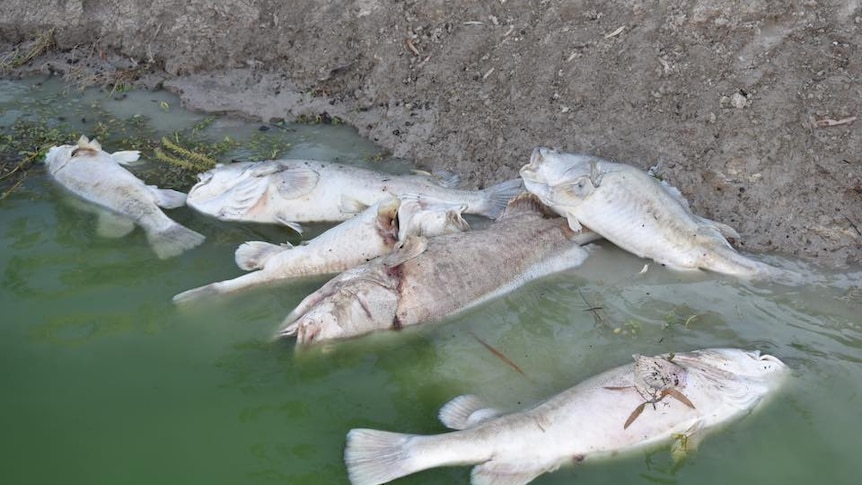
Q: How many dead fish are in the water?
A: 6